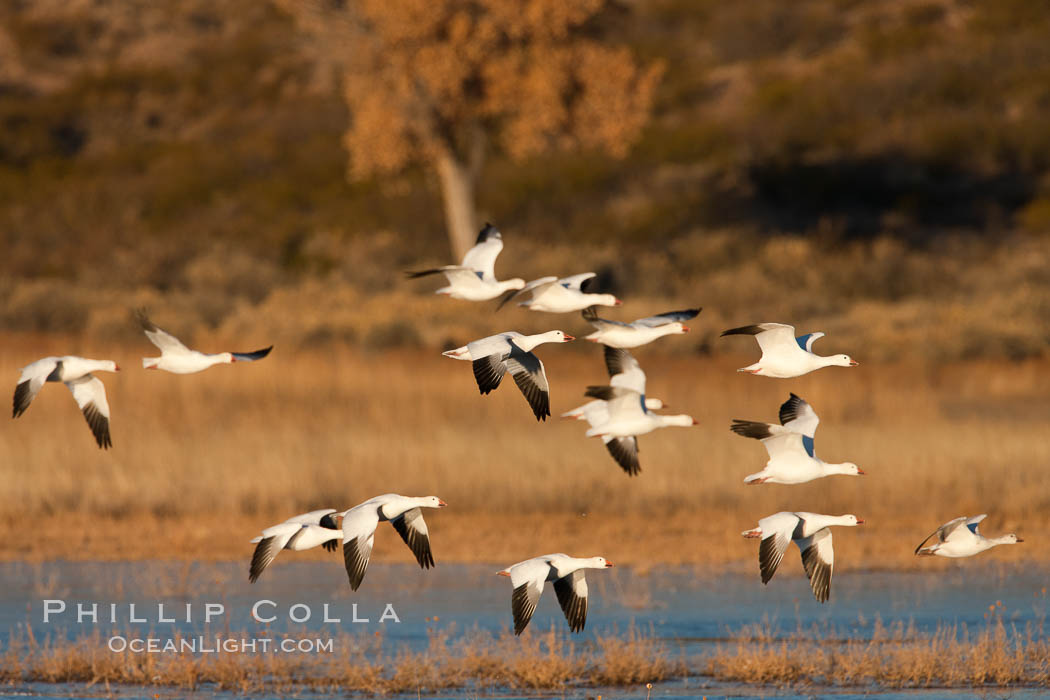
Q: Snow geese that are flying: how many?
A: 15